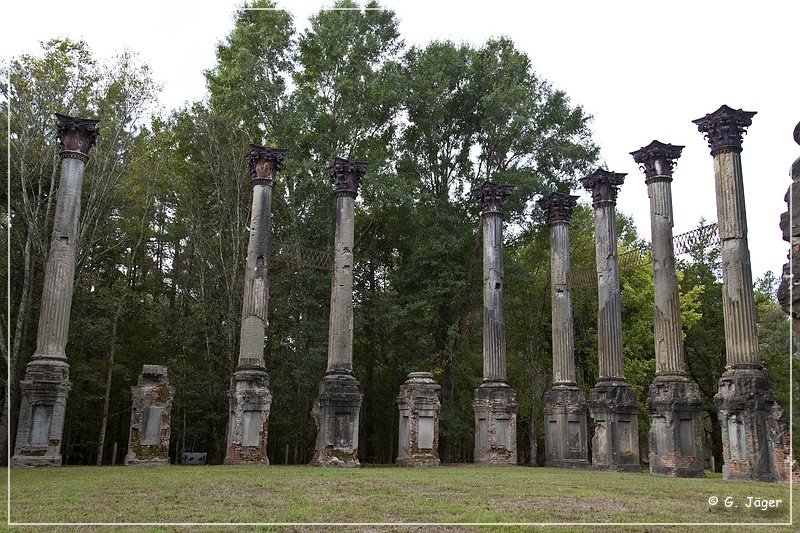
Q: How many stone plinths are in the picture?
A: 10